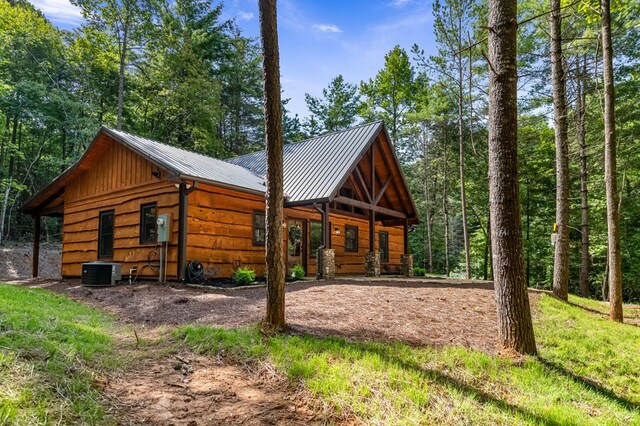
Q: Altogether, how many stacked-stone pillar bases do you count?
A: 3